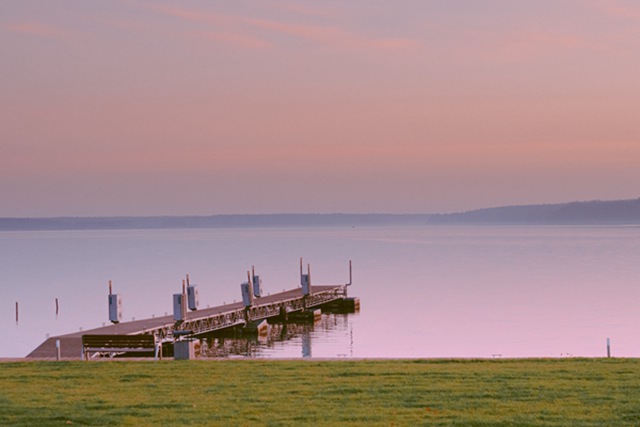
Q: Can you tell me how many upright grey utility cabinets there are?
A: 6